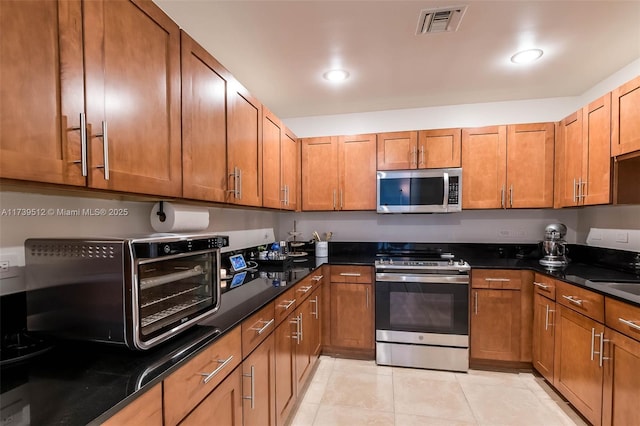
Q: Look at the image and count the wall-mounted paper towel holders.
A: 1